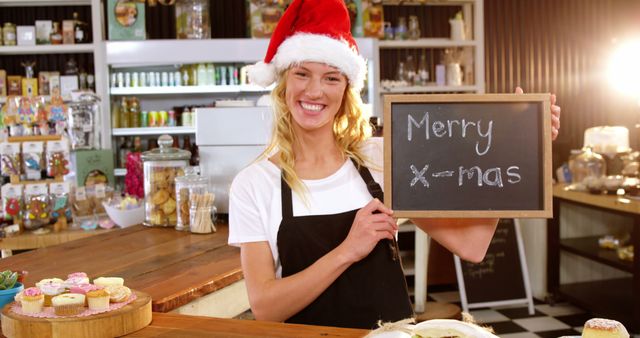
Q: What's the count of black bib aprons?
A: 1